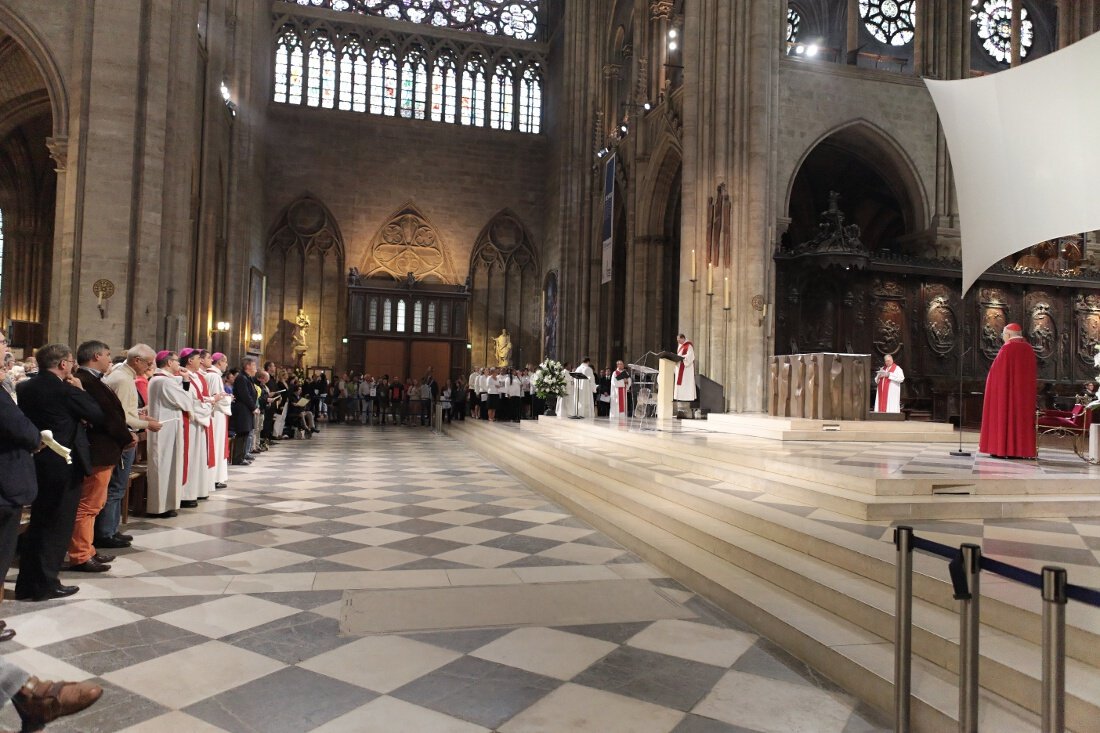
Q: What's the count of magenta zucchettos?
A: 4